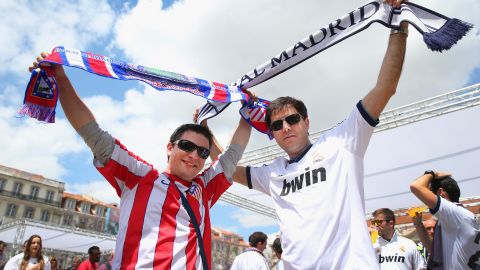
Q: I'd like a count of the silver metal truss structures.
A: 2